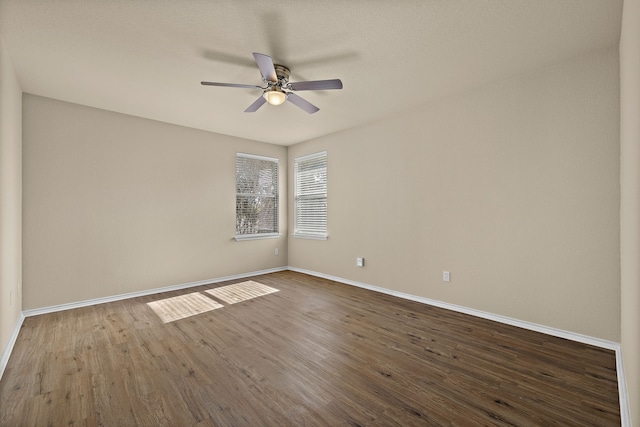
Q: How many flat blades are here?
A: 5